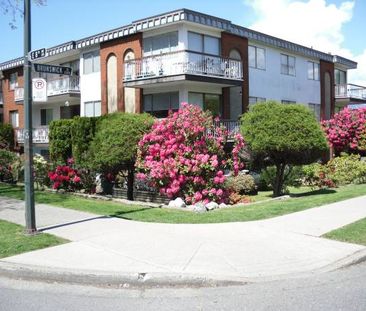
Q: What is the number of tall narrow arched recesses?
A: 4